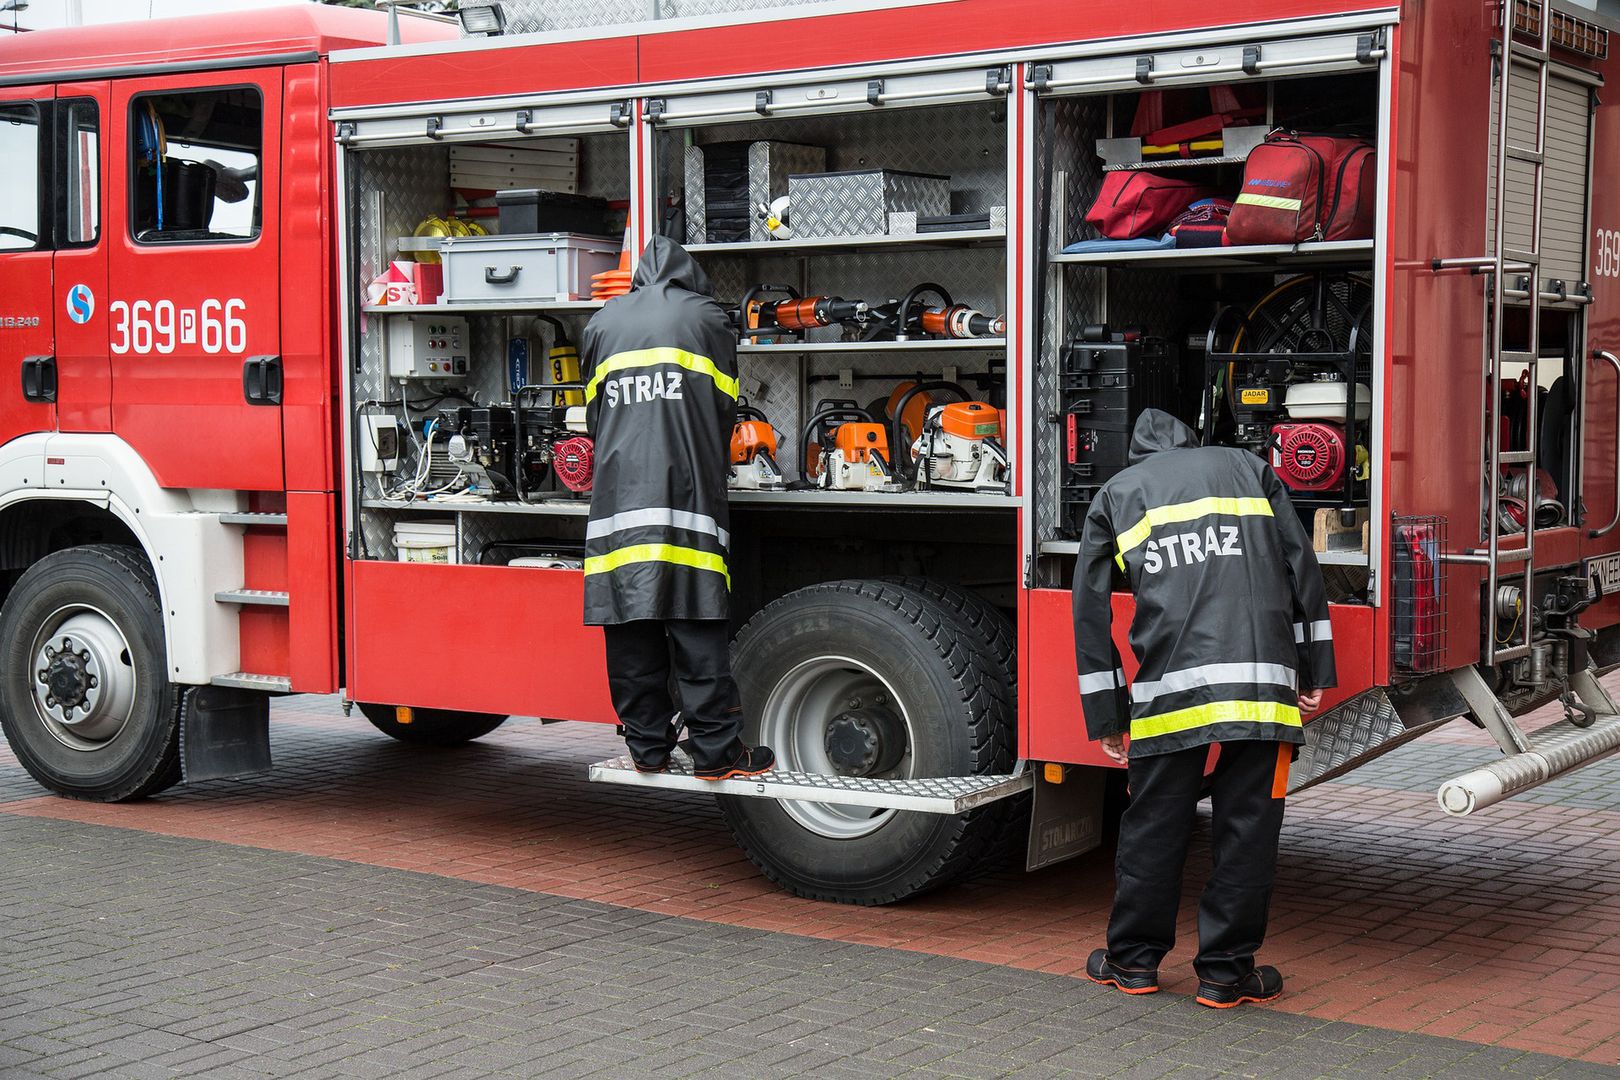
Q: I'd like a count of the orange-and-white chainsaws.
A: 3